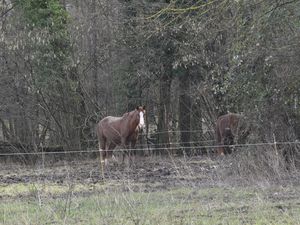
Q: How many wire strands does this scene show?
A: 3